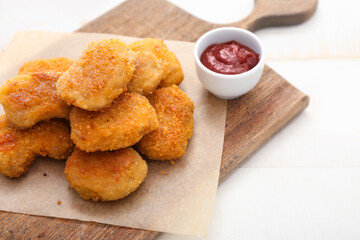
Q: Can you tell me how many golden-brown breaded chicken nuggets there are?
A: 9